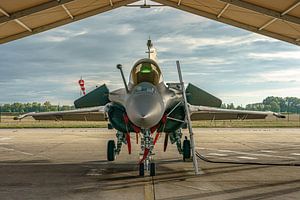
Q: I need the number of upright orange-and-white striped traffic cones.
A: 0